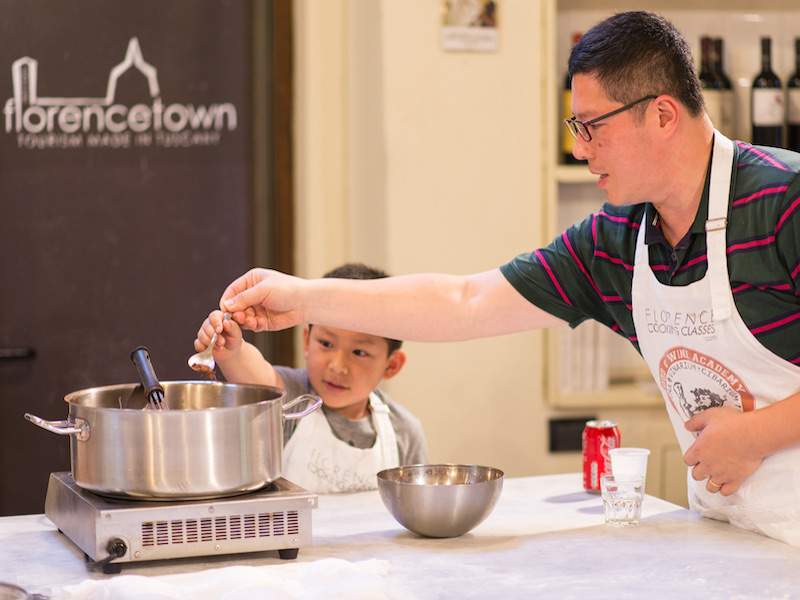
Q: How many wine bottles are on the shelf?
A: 5